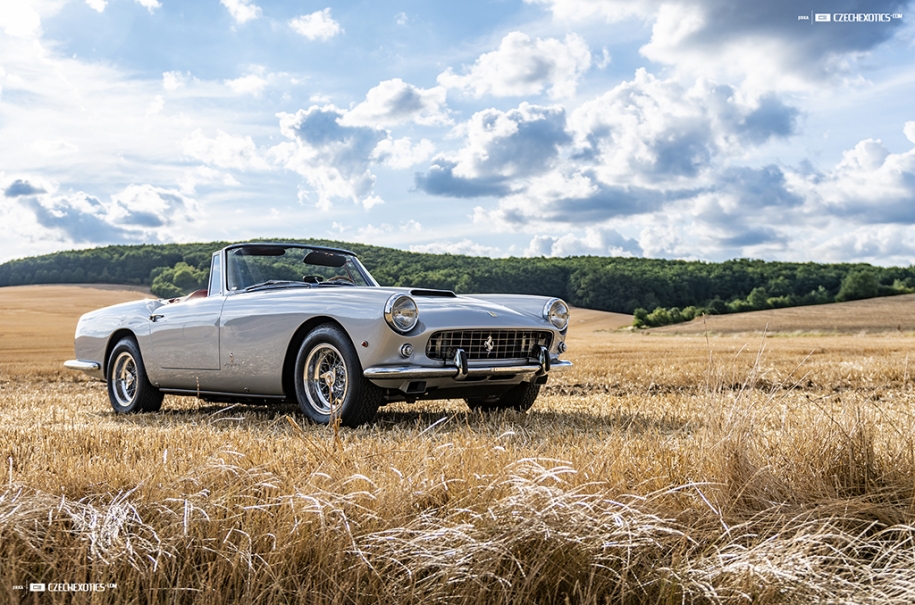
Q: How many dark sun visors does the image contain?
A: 2